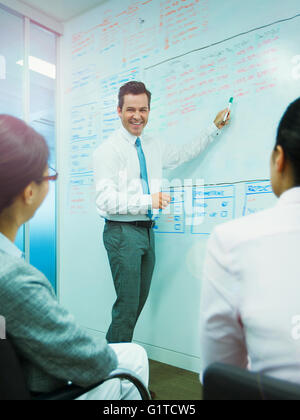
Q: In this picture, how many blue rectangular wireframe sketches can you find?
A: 3